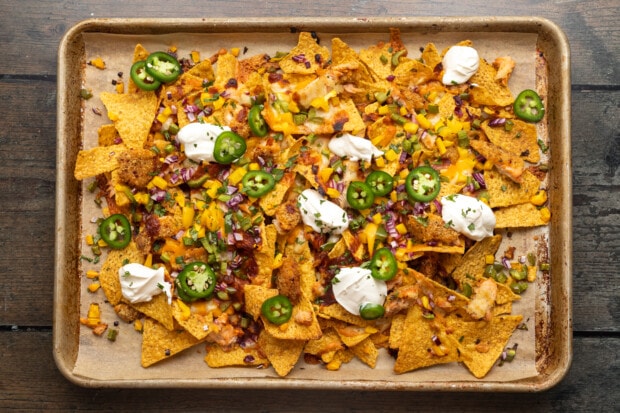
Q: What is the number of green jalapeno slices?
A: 15